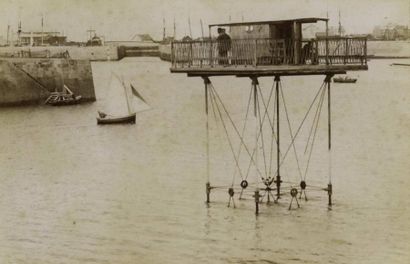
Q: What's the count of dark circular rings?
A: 4